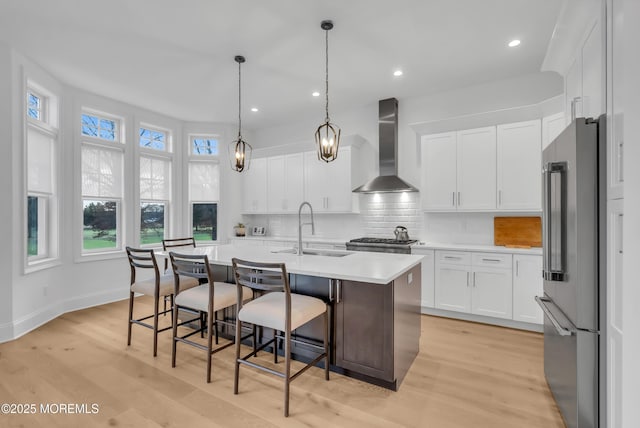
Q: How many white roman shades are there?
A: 4